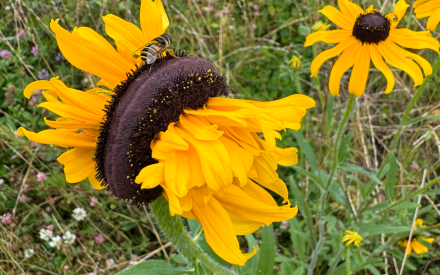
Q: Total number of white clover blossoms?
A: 5